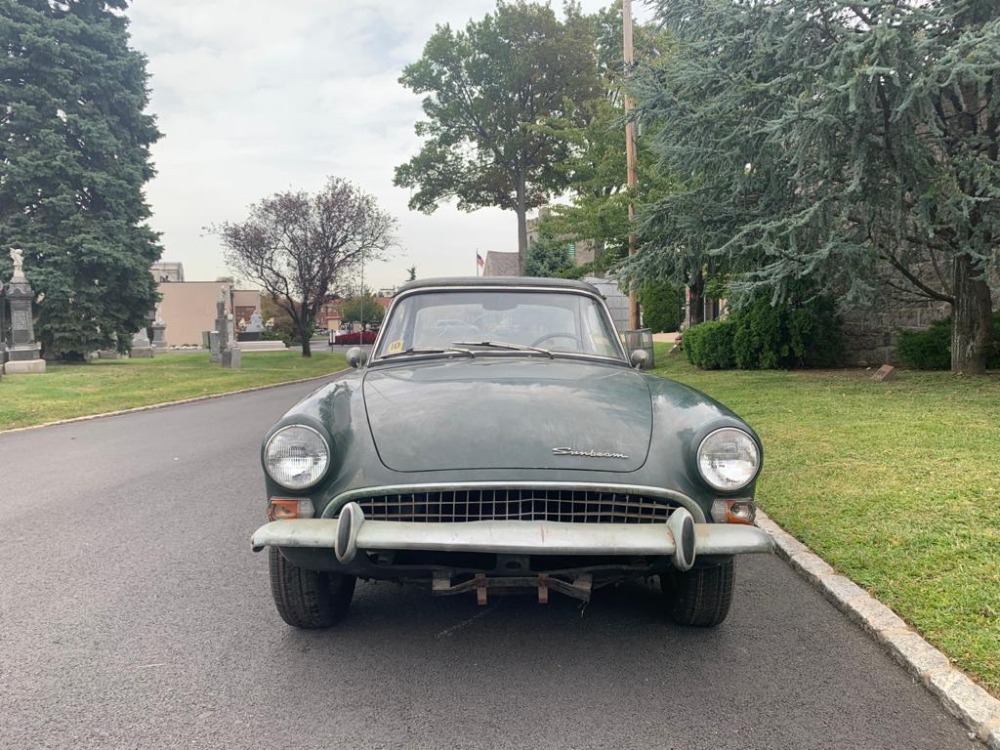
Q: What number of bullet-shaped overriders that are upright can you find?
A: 2